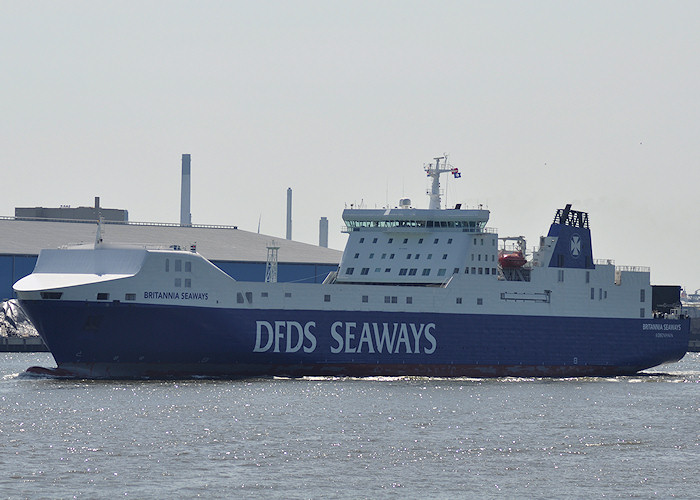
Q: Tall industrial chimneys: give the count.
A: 3